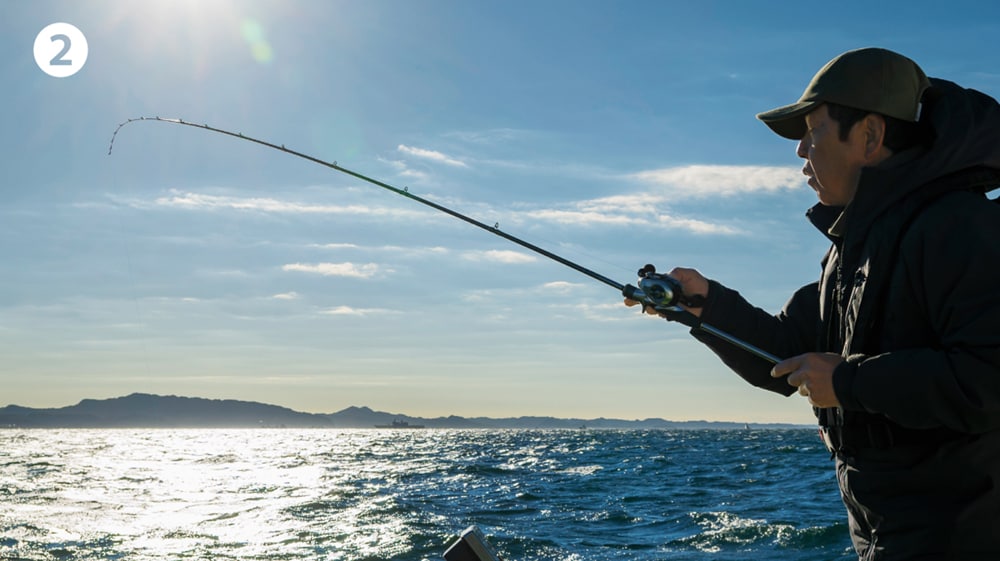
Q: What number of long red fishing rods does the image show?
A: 0